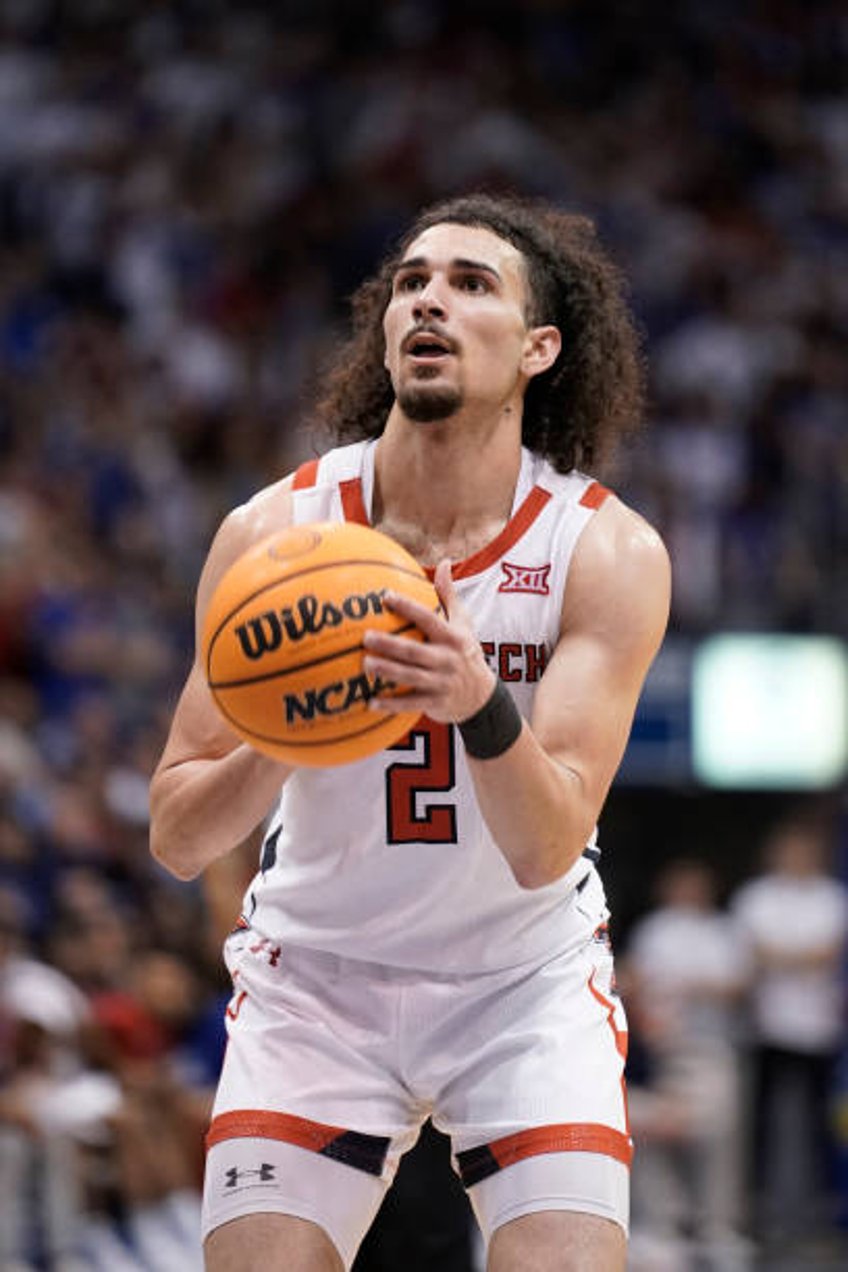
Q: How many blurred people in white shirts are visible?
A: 2